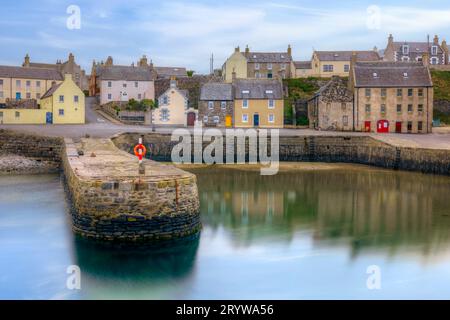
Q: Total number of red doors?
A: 3